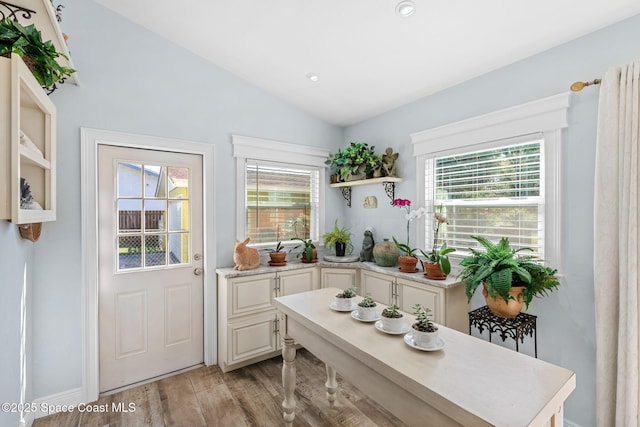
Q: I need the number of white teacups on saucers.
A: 4